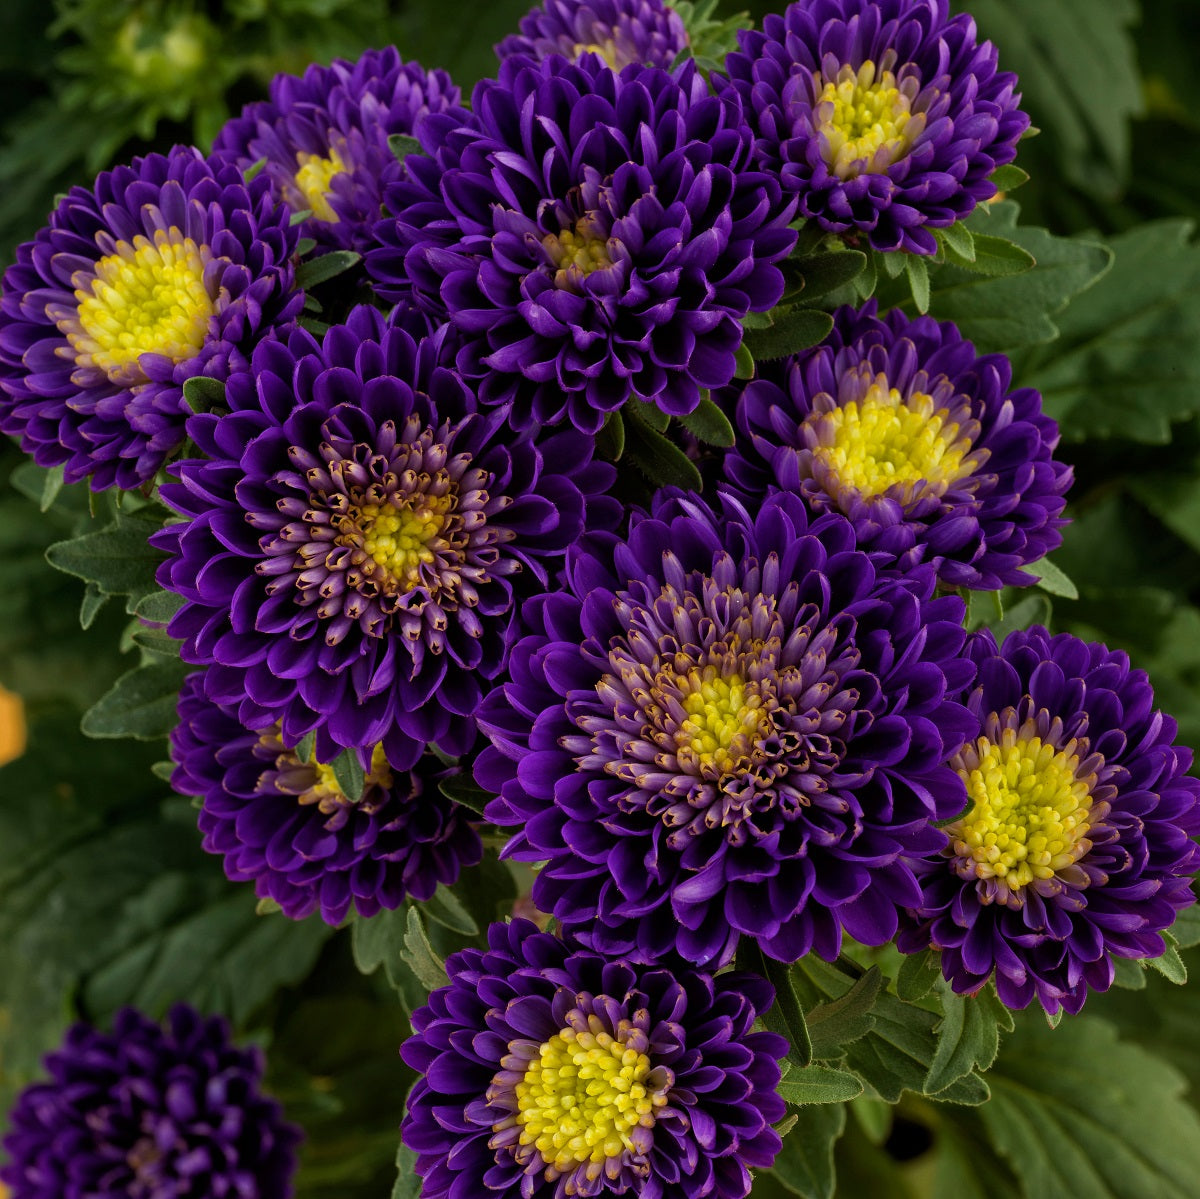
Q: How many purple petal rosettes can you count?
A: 12